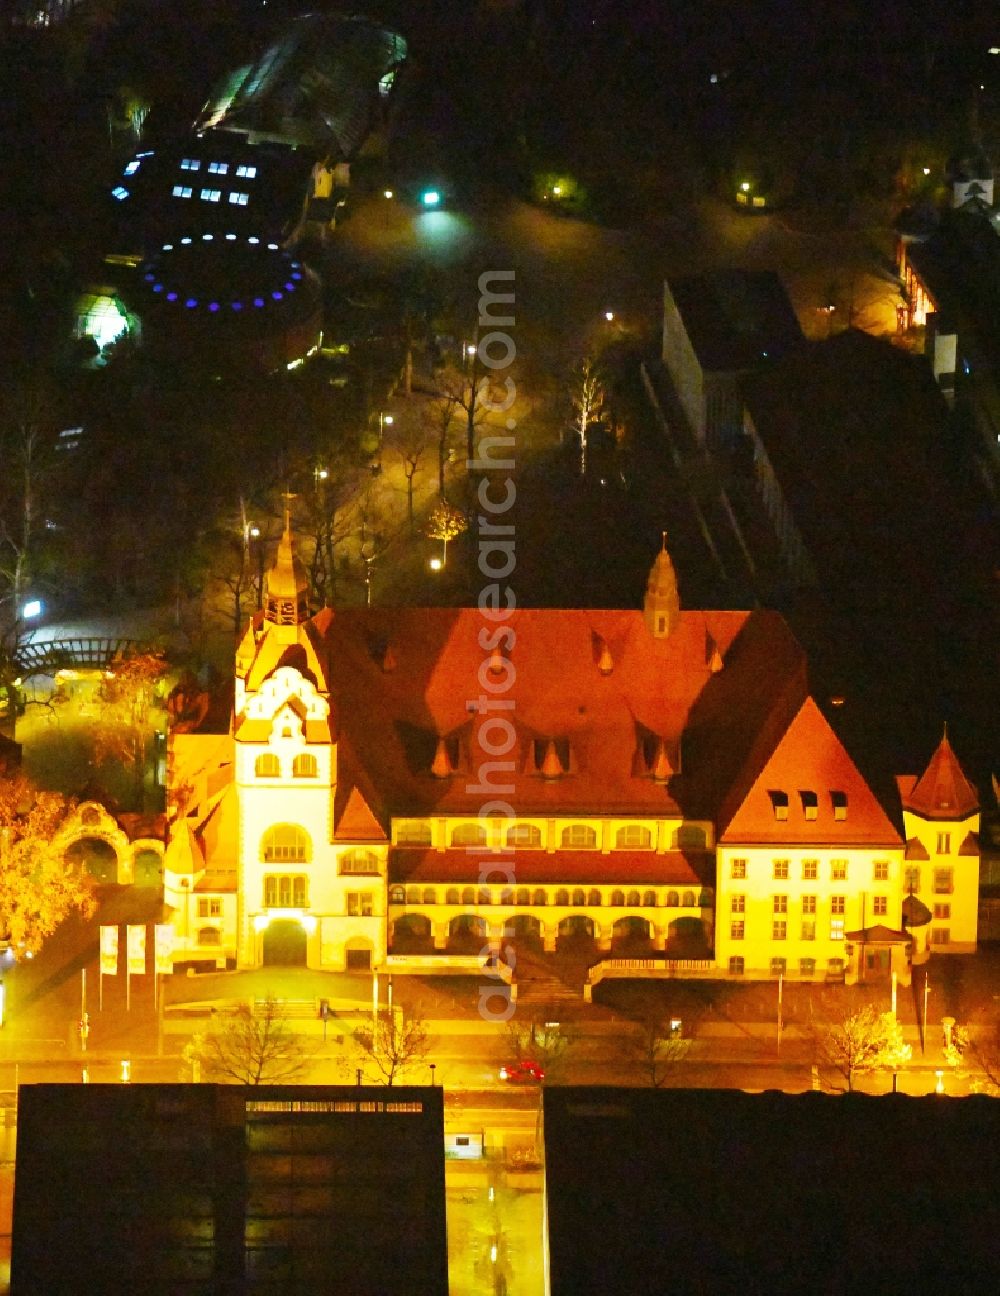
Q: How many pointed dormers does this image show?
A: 7